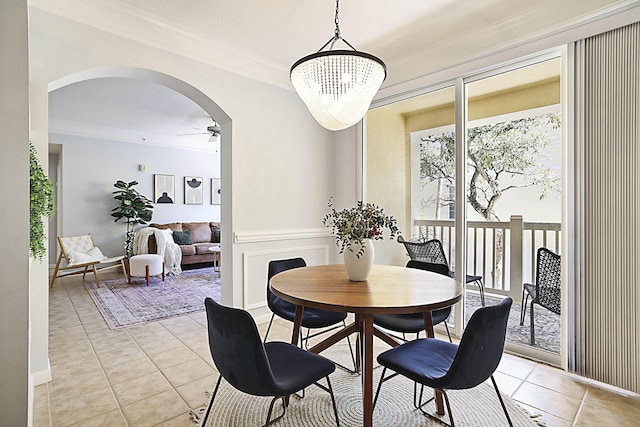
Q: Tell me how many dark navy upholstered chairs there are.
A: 4